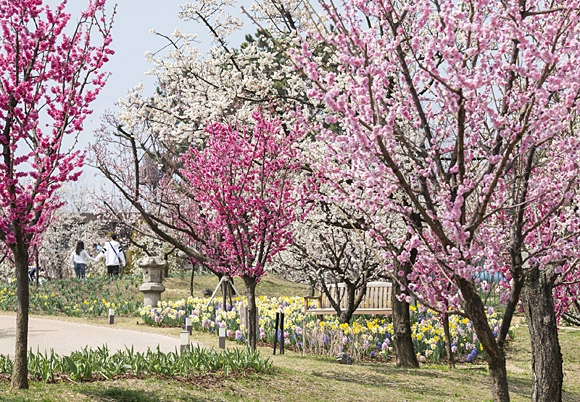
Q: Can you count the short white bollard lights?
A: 4